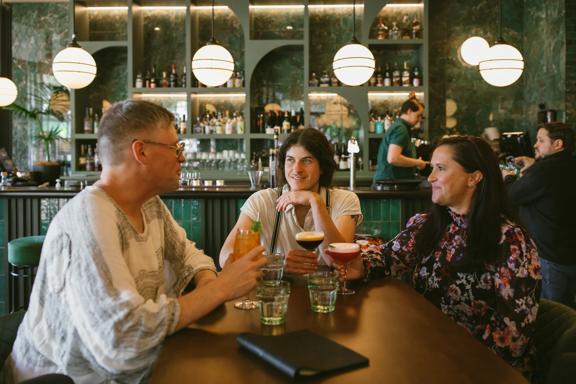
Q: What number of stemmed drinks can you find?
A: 3